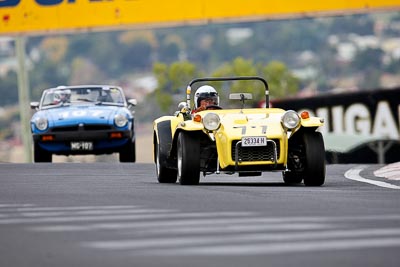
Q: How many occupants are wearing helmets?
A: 2